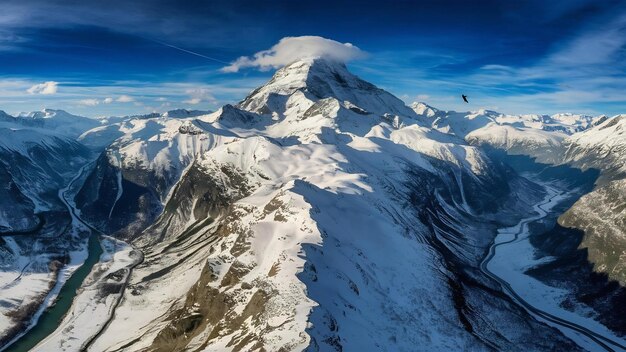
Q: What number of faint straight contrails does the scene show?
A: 1